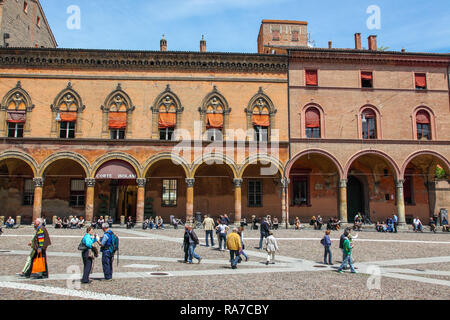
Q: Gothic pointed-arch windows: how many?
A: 6